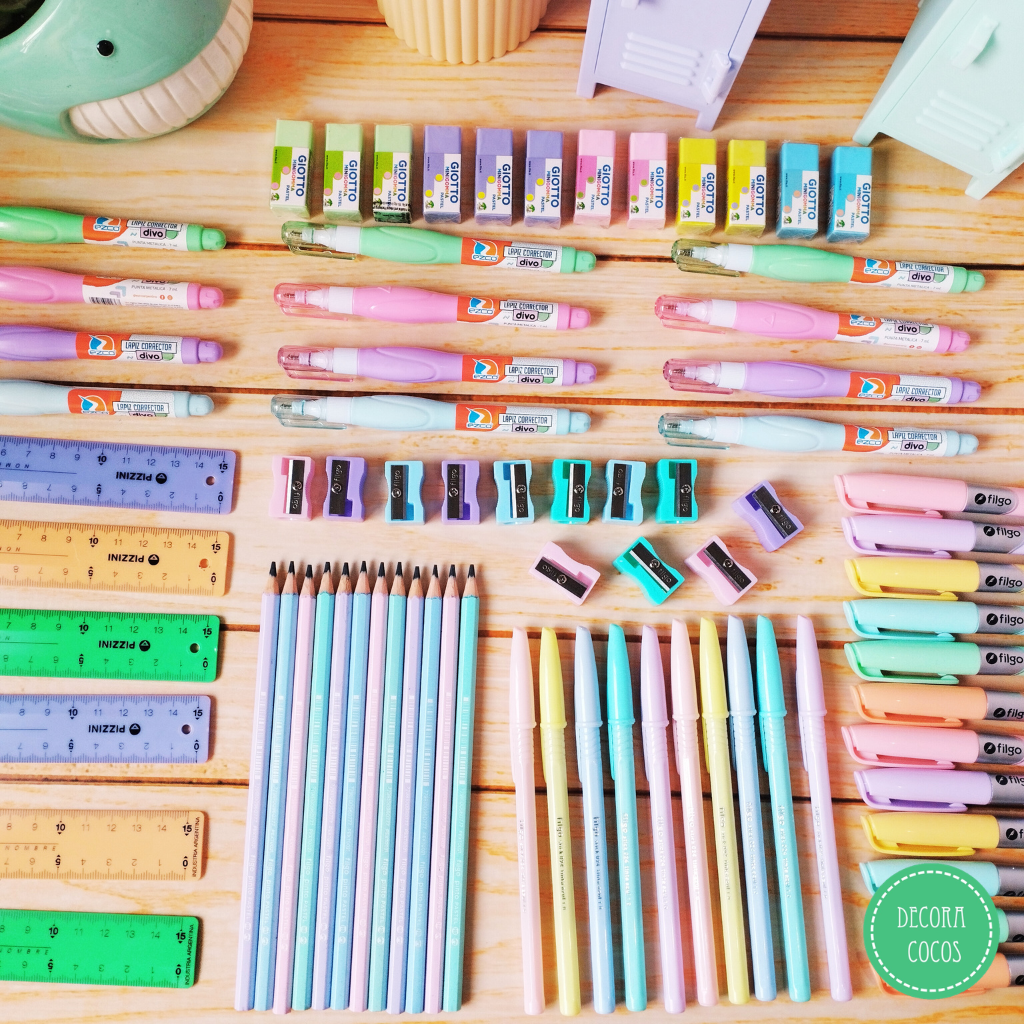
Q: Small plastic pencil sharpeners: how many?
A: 12